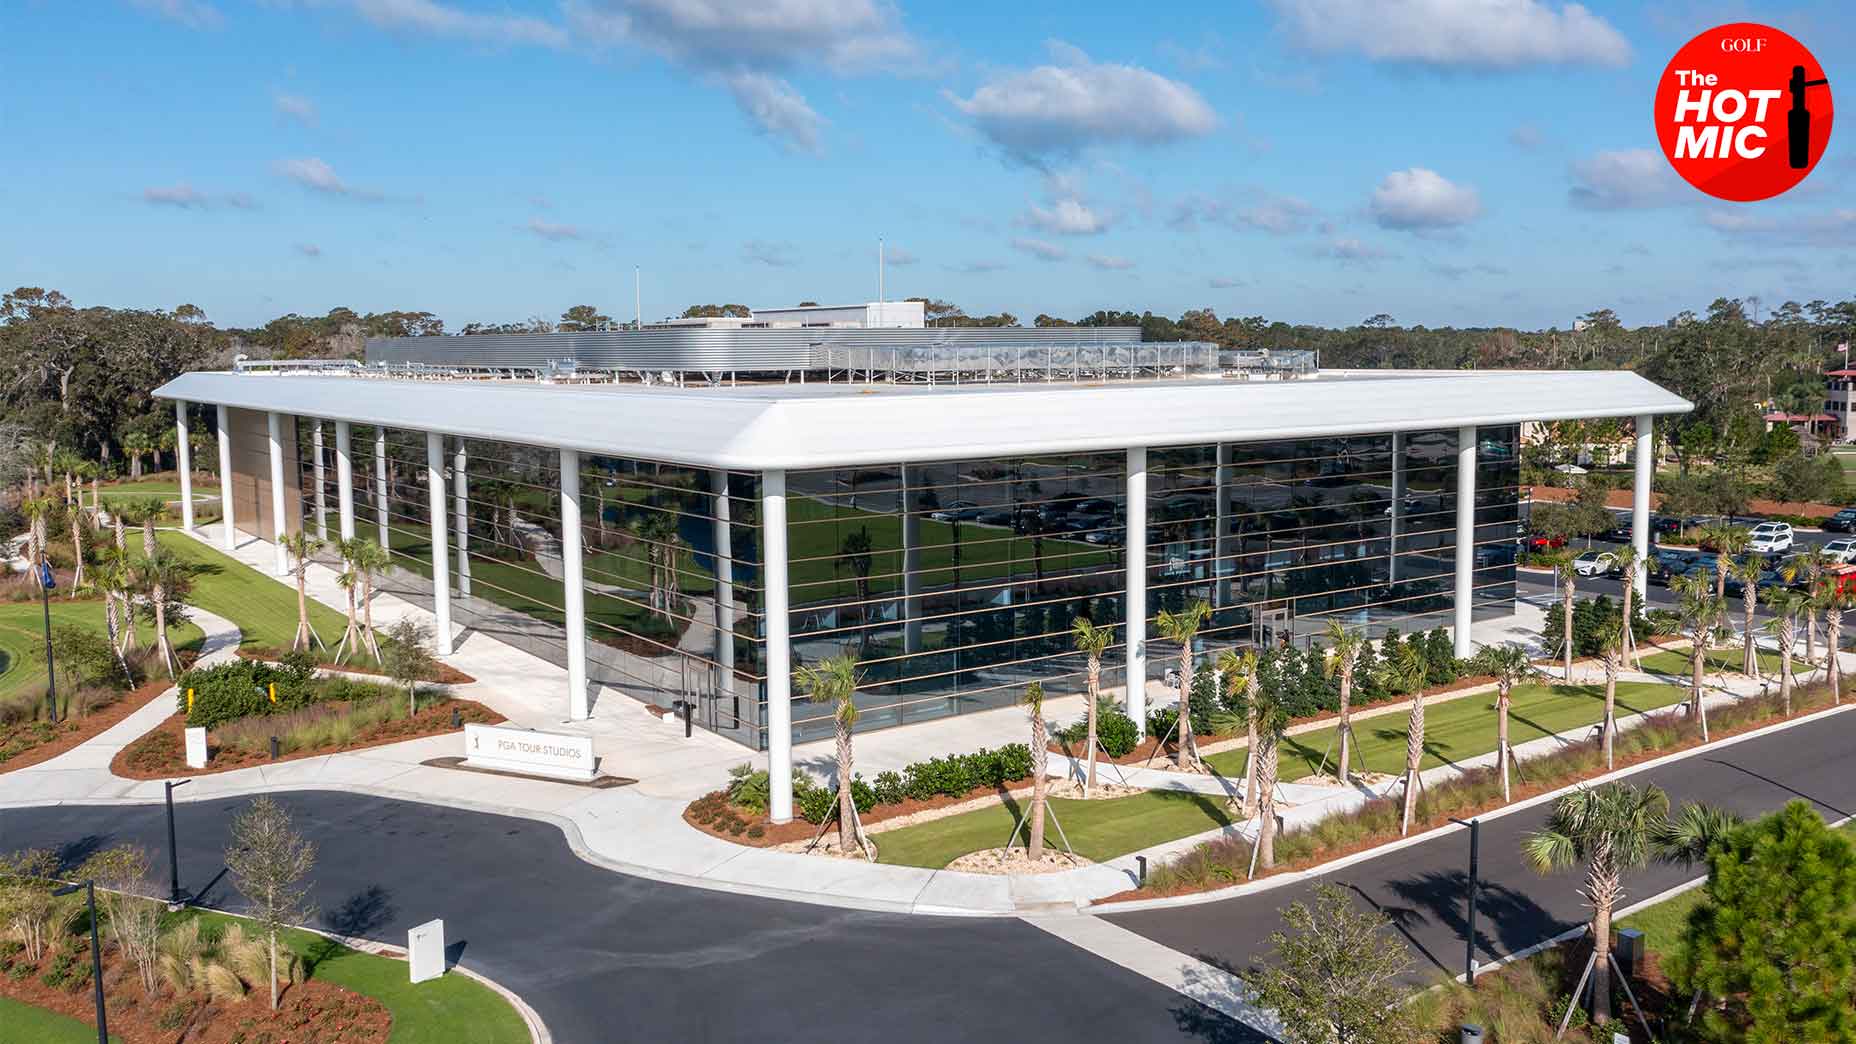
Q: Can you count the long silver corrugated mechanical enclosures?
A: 1